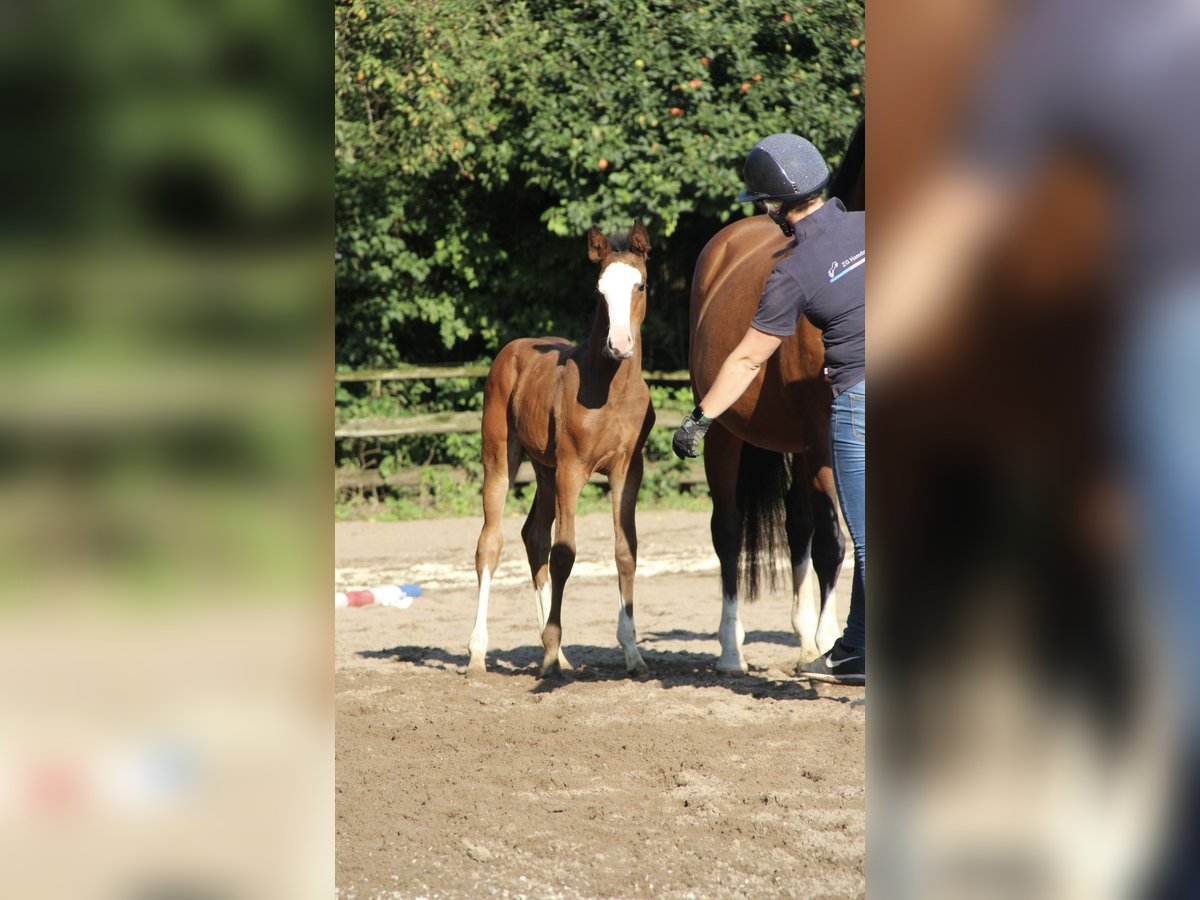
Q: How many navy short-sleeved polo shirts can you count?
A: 1